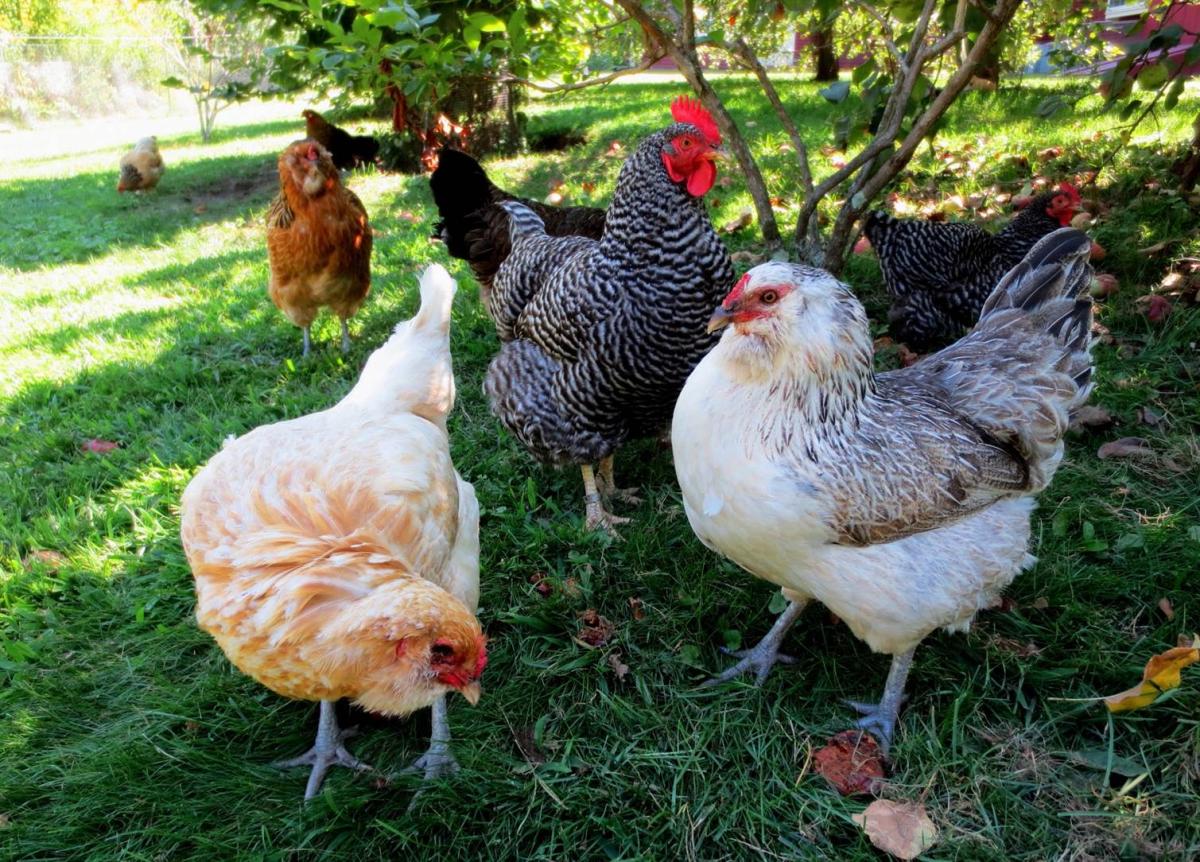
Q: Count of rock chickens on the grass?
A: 2